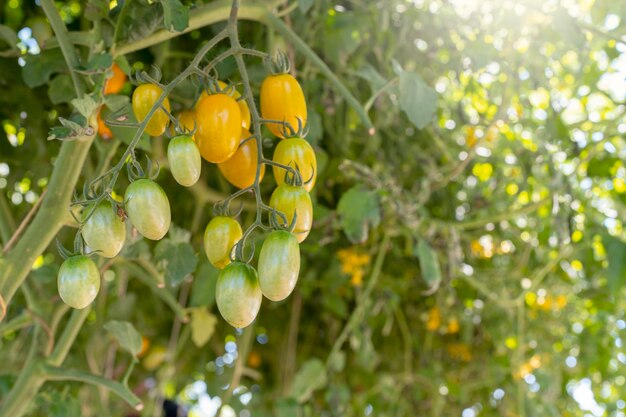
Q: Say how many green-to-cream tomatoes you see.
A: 6